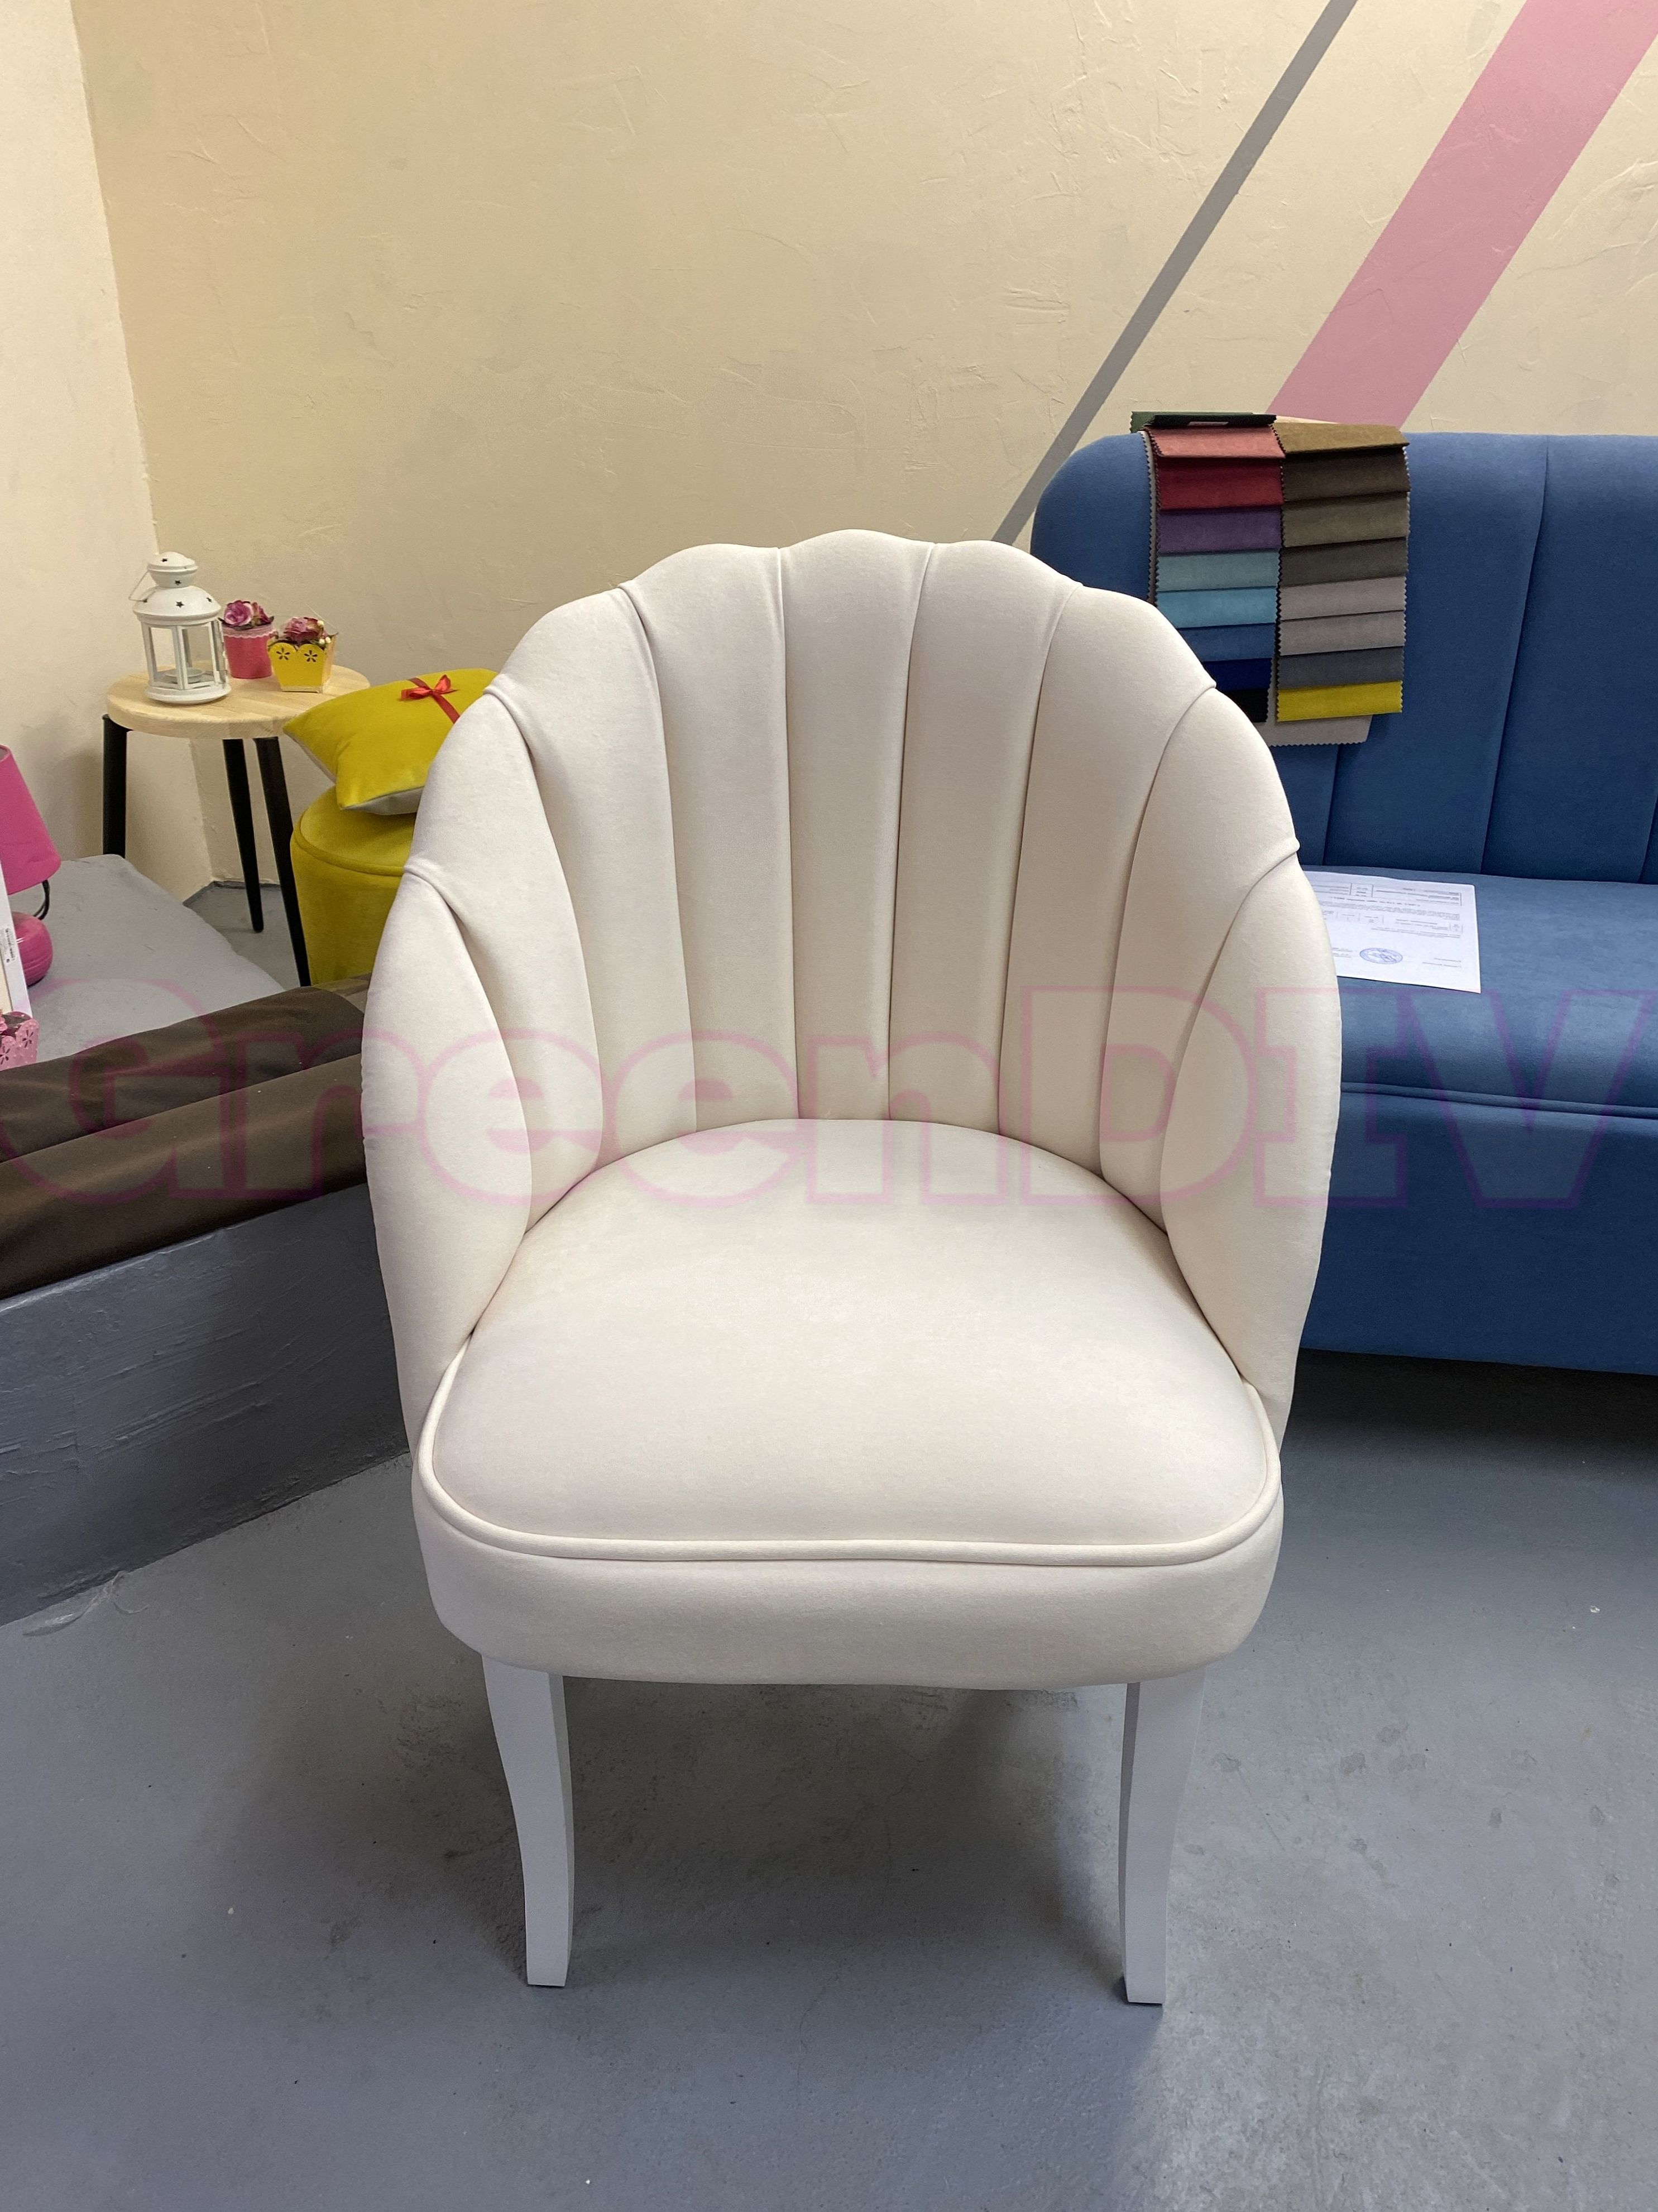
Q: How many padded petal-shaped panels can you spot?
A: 9